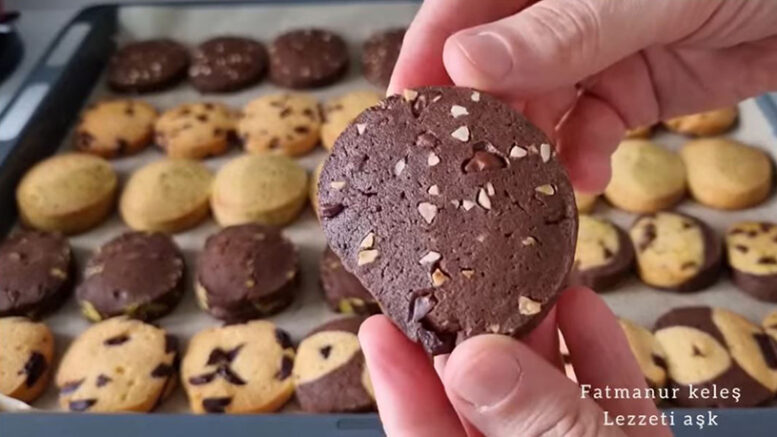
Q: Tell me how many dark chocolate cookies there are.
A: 9